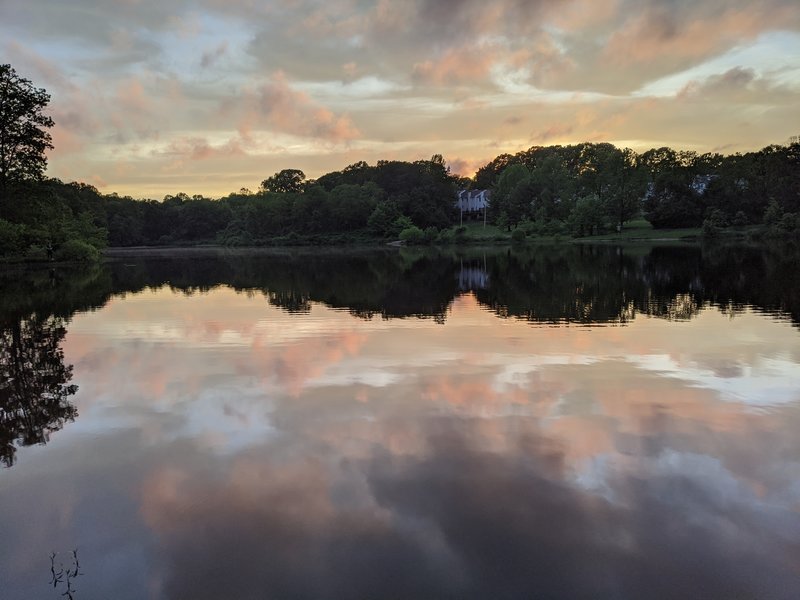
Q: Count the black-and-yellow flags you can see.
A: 0